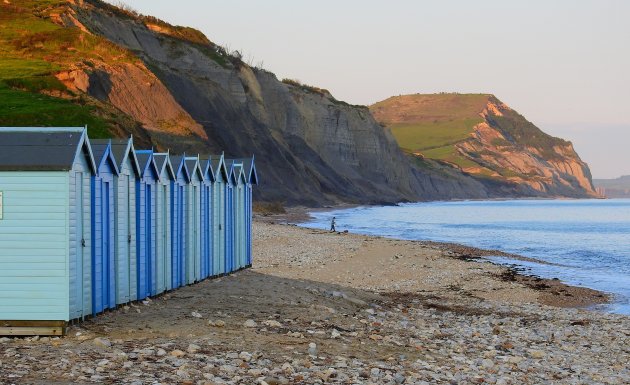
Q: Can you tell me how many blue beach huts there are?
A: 6